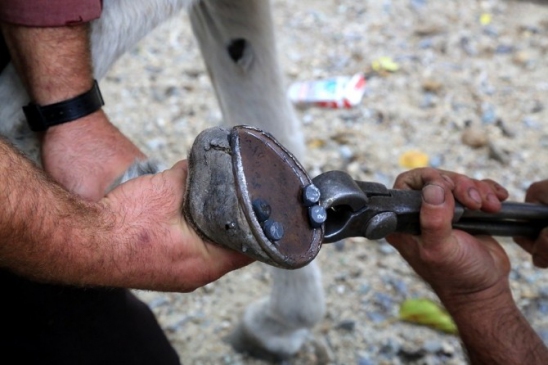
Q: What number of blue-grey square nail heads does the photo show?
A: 4